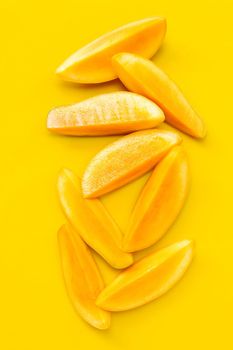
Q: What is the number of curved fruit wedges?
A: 8